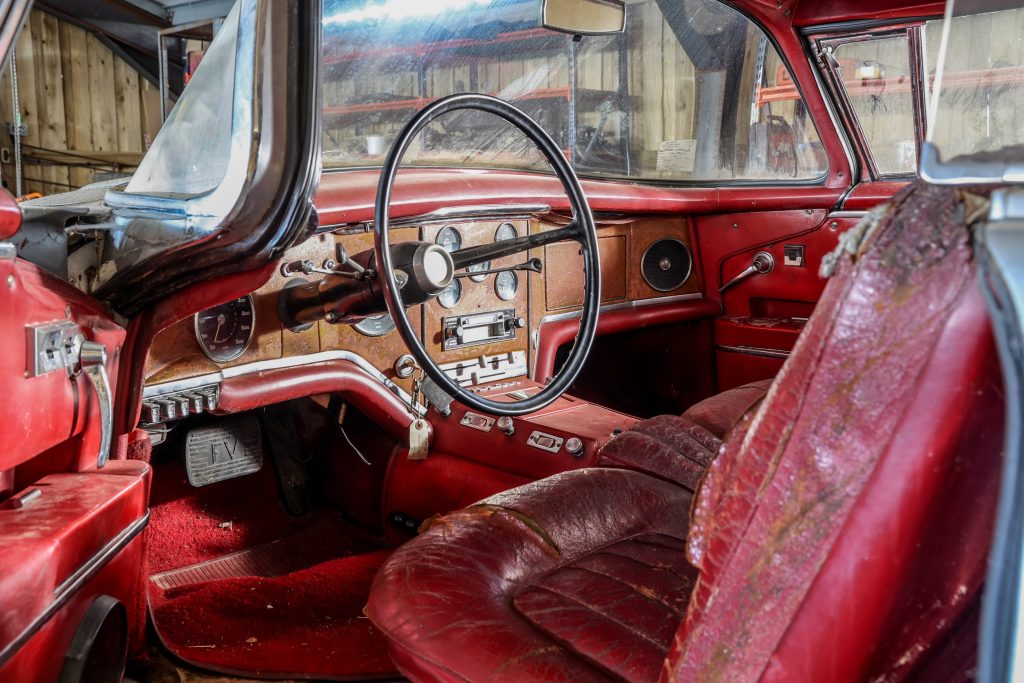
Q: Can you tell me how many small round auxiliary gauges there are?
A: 5